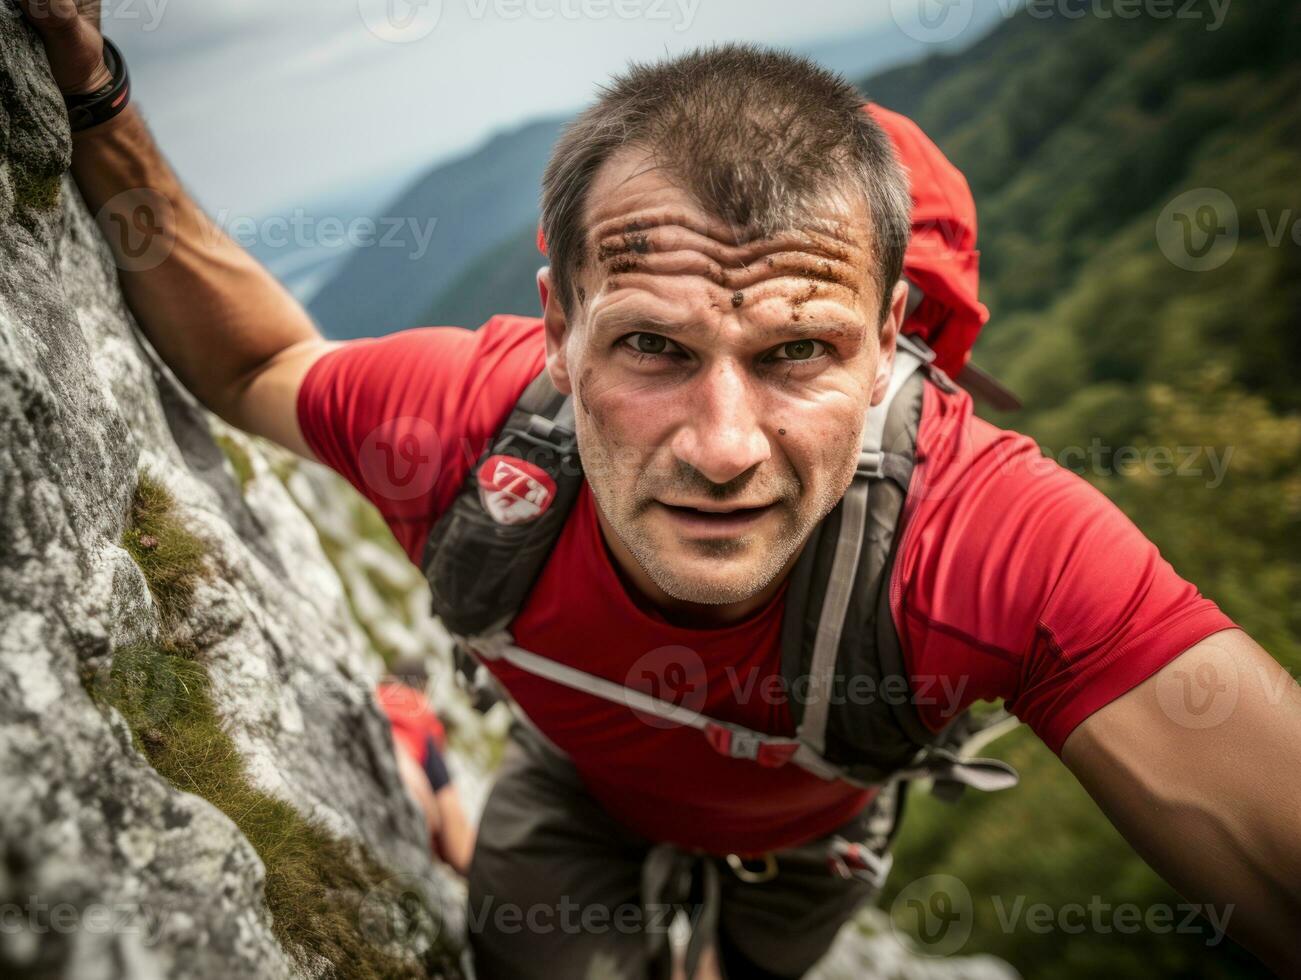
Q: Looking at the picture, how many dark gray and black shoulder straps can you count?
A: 2